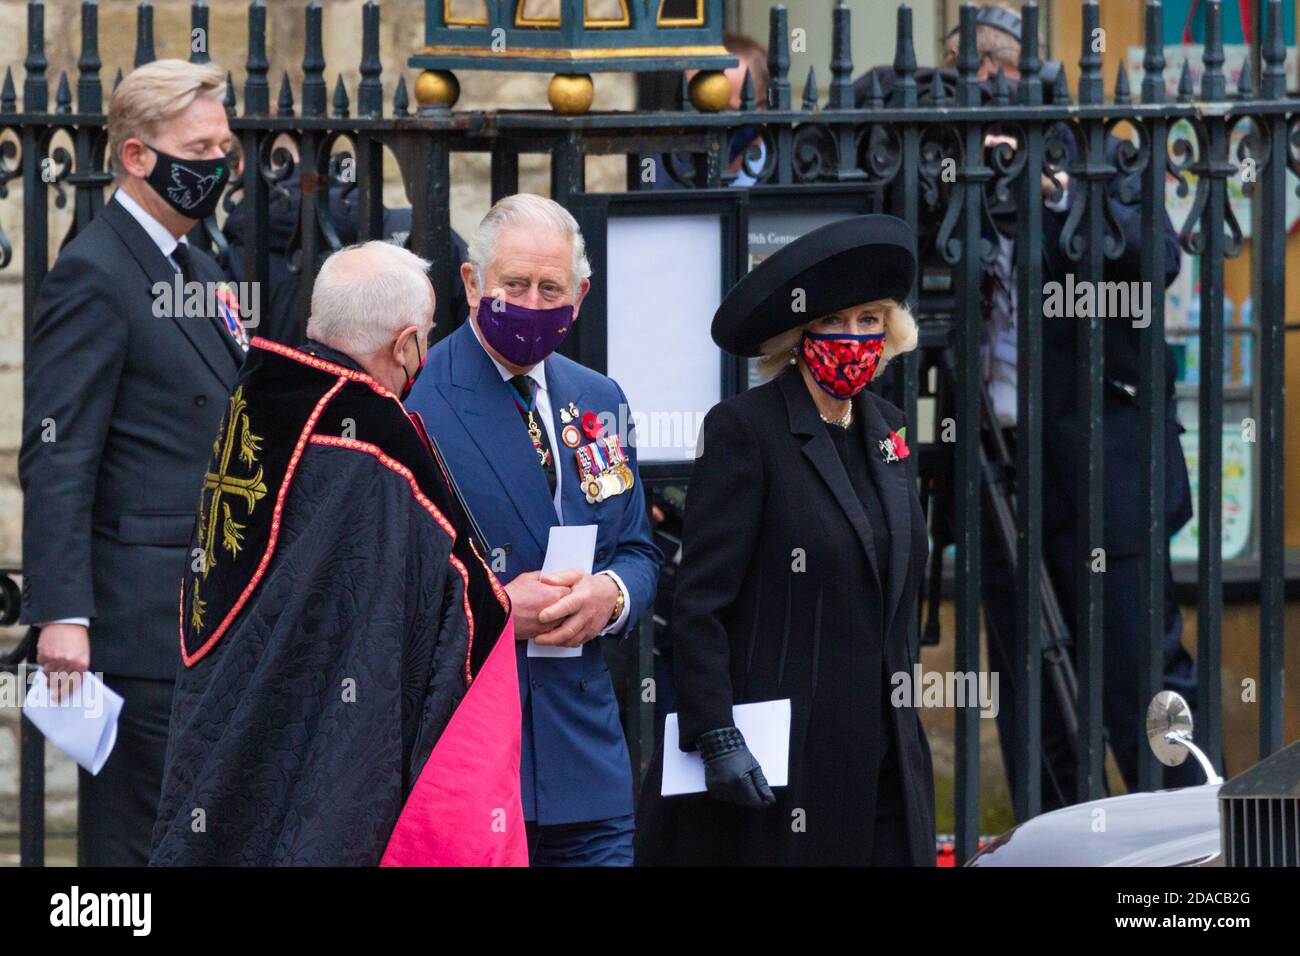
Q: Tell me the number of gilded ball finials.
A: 3